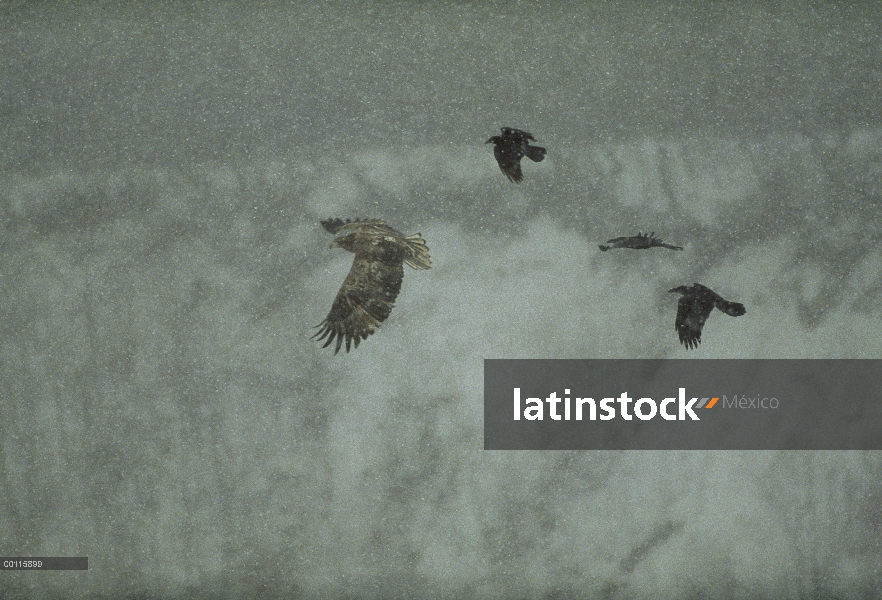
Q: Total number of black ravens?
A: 3